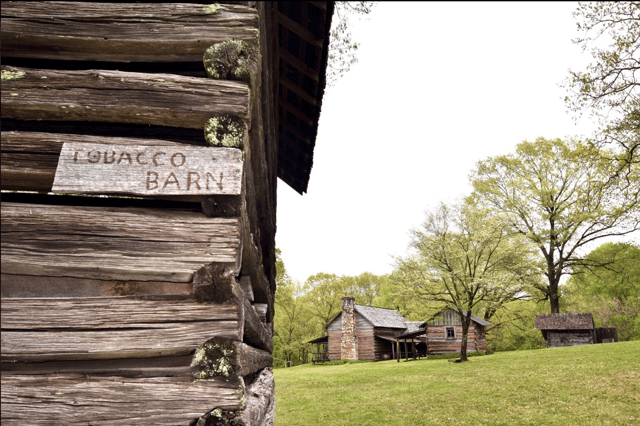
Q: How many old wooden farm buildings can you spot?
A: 4